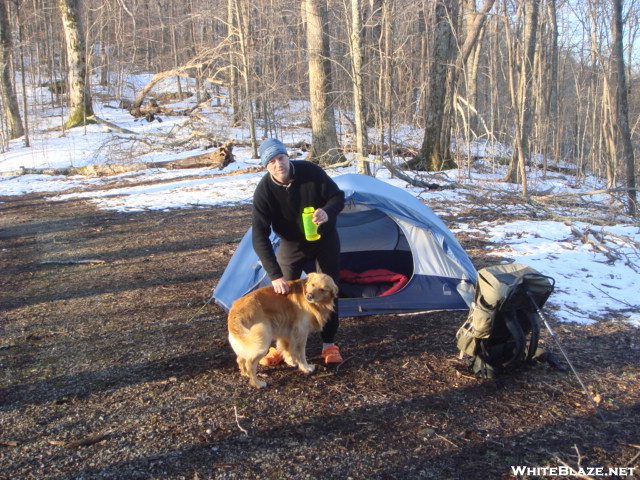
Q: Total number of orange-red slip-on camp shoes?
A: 2